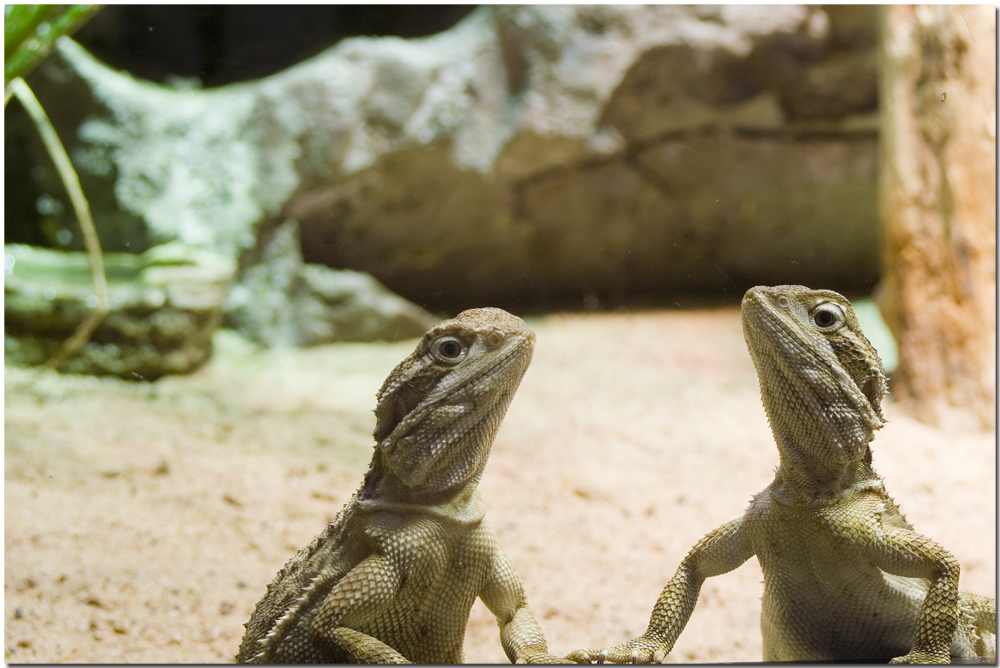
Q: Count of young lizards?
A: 2